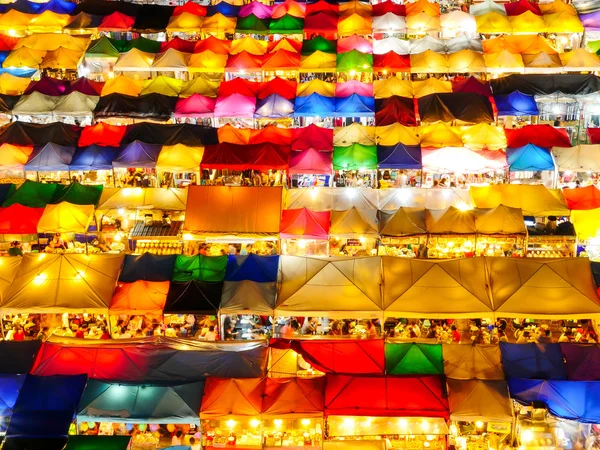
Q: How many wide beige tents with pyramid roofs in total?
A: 4